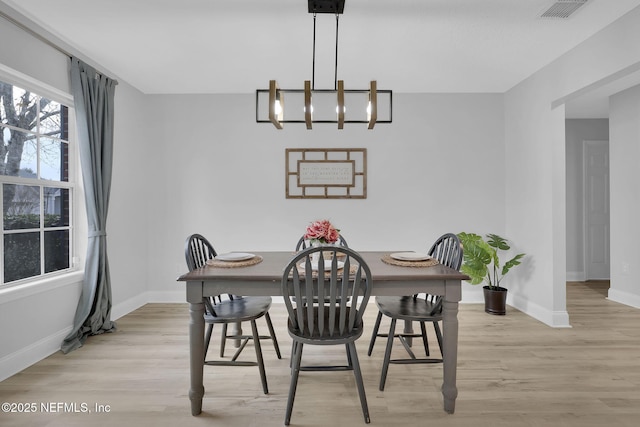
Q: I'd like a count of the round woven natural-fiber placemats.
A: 4